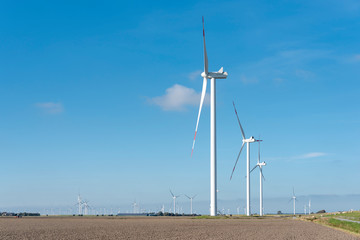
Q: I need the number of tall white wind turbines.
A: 3